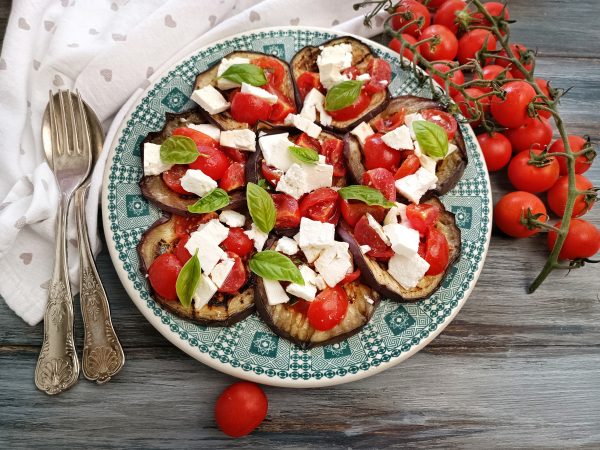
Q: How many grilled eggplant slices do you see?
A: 8